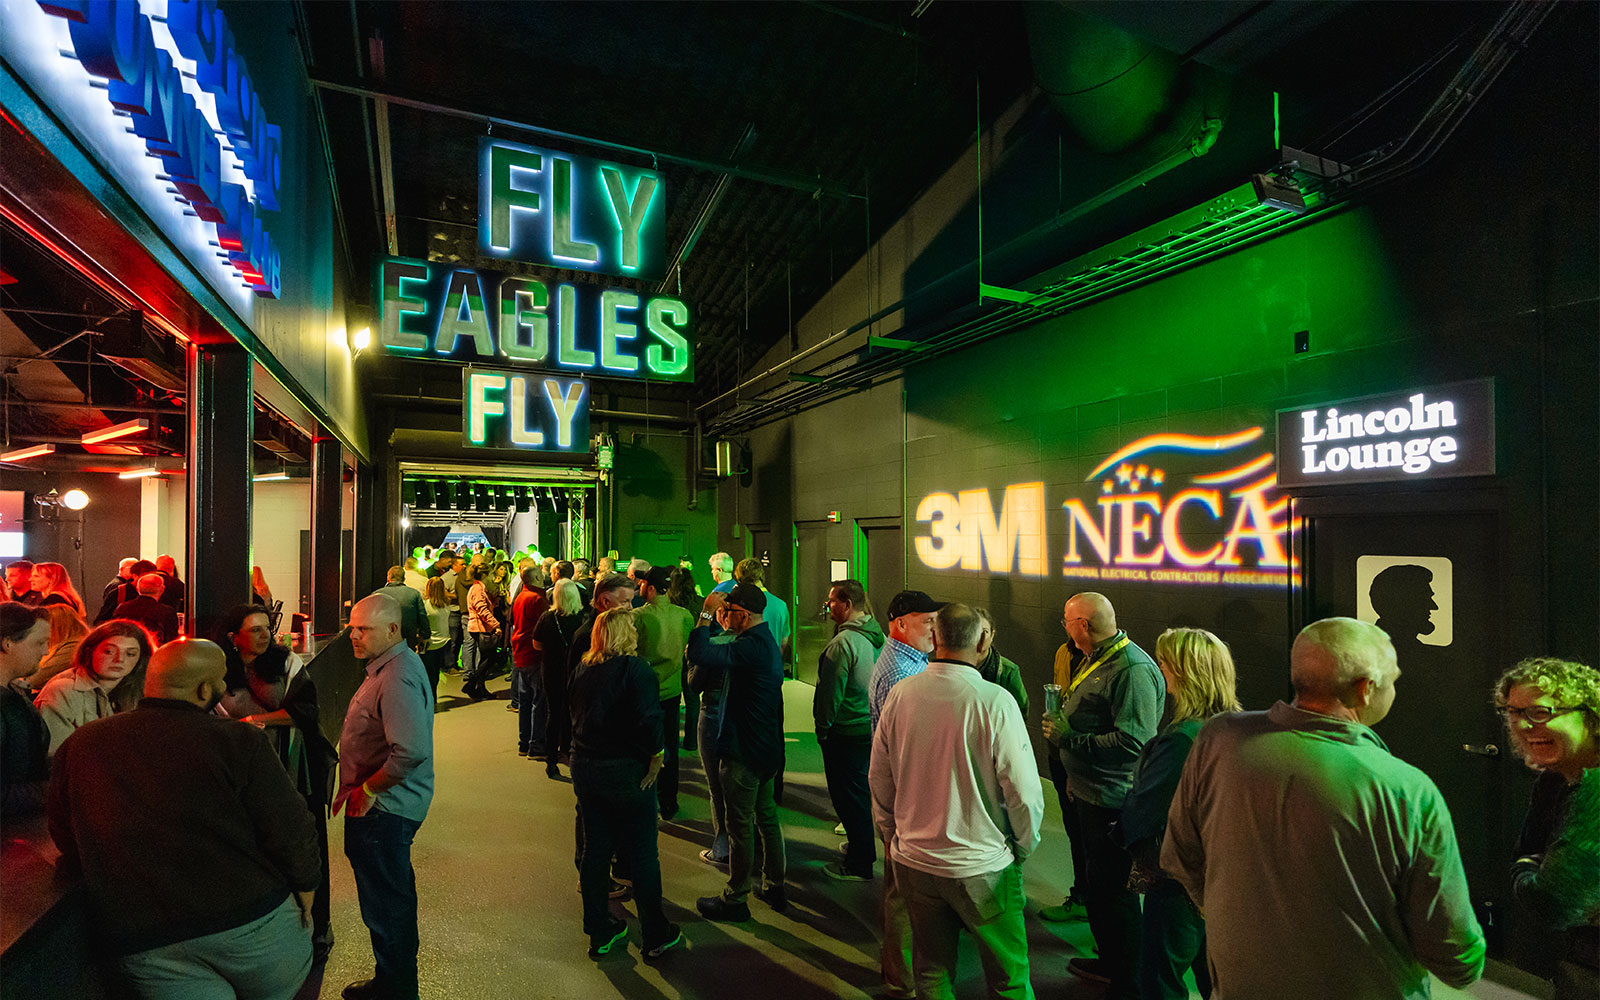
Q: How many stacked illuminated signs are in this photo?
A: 3